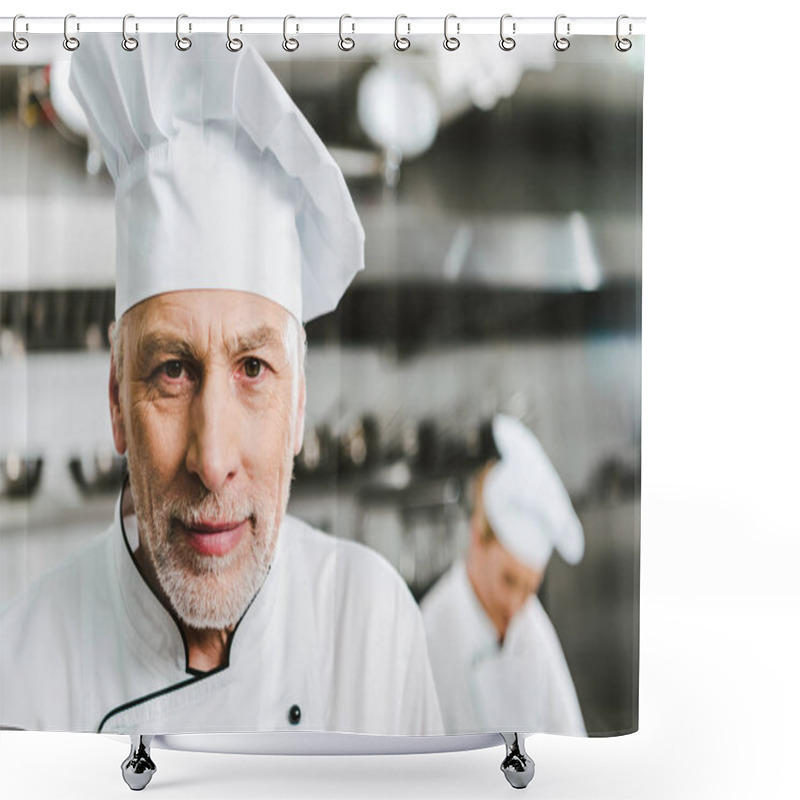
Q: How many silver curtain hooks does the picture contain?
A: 12